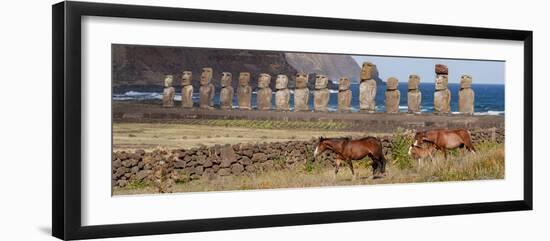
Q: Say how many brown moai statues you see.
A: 15